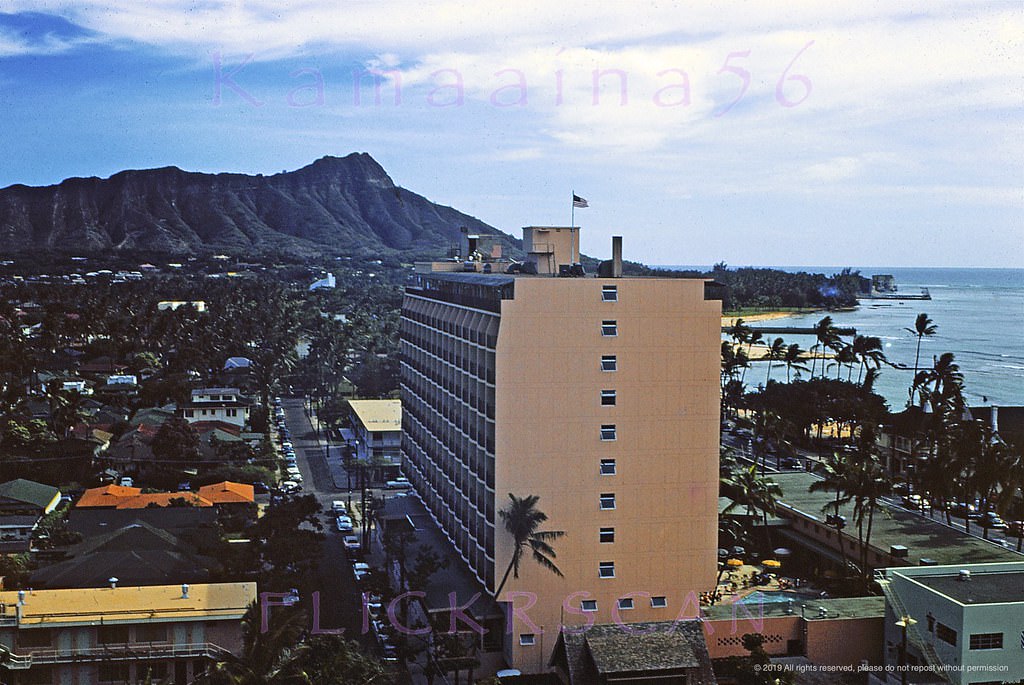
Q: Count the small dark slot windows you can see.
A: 13